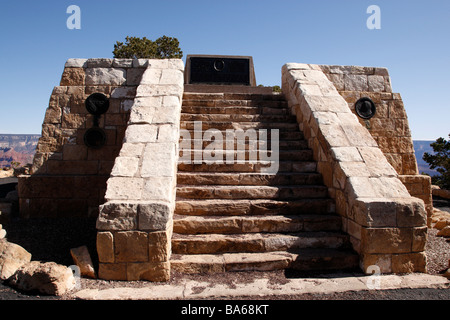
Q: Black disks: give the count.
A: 3